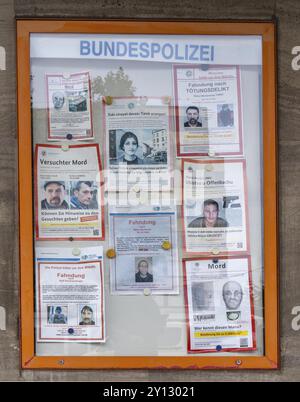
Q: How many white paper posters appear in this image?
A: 8